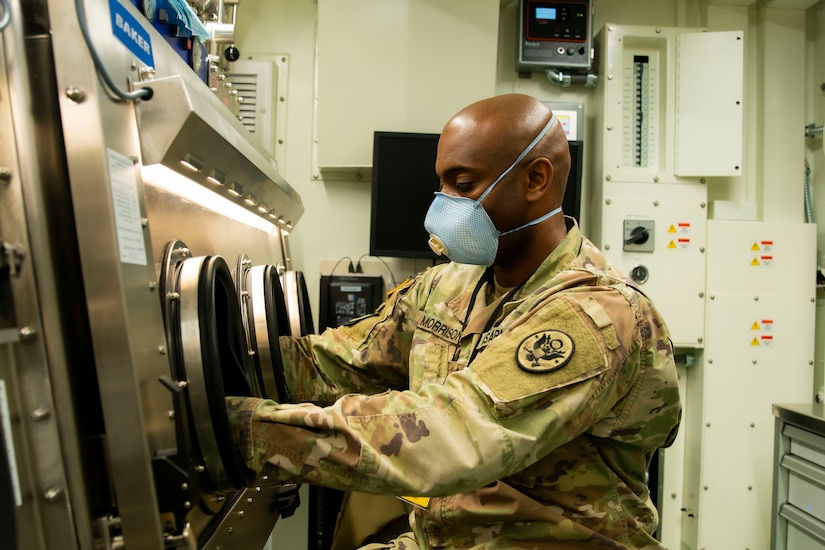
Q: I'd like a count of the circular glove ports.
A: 3